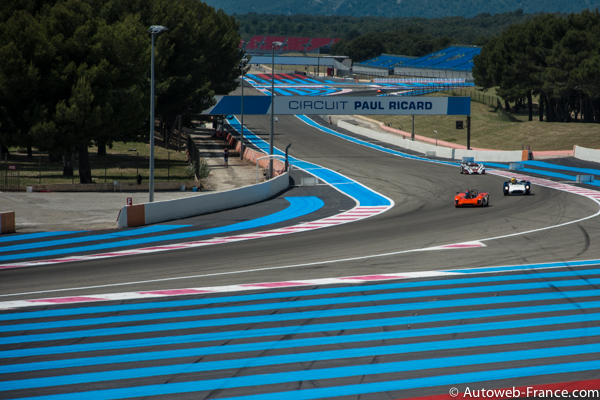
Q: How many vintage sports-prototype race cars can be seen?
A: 3